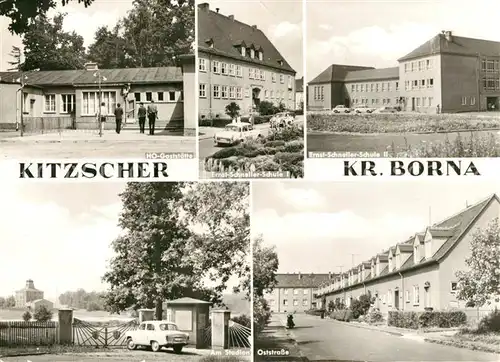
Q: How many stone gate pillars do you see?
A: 3